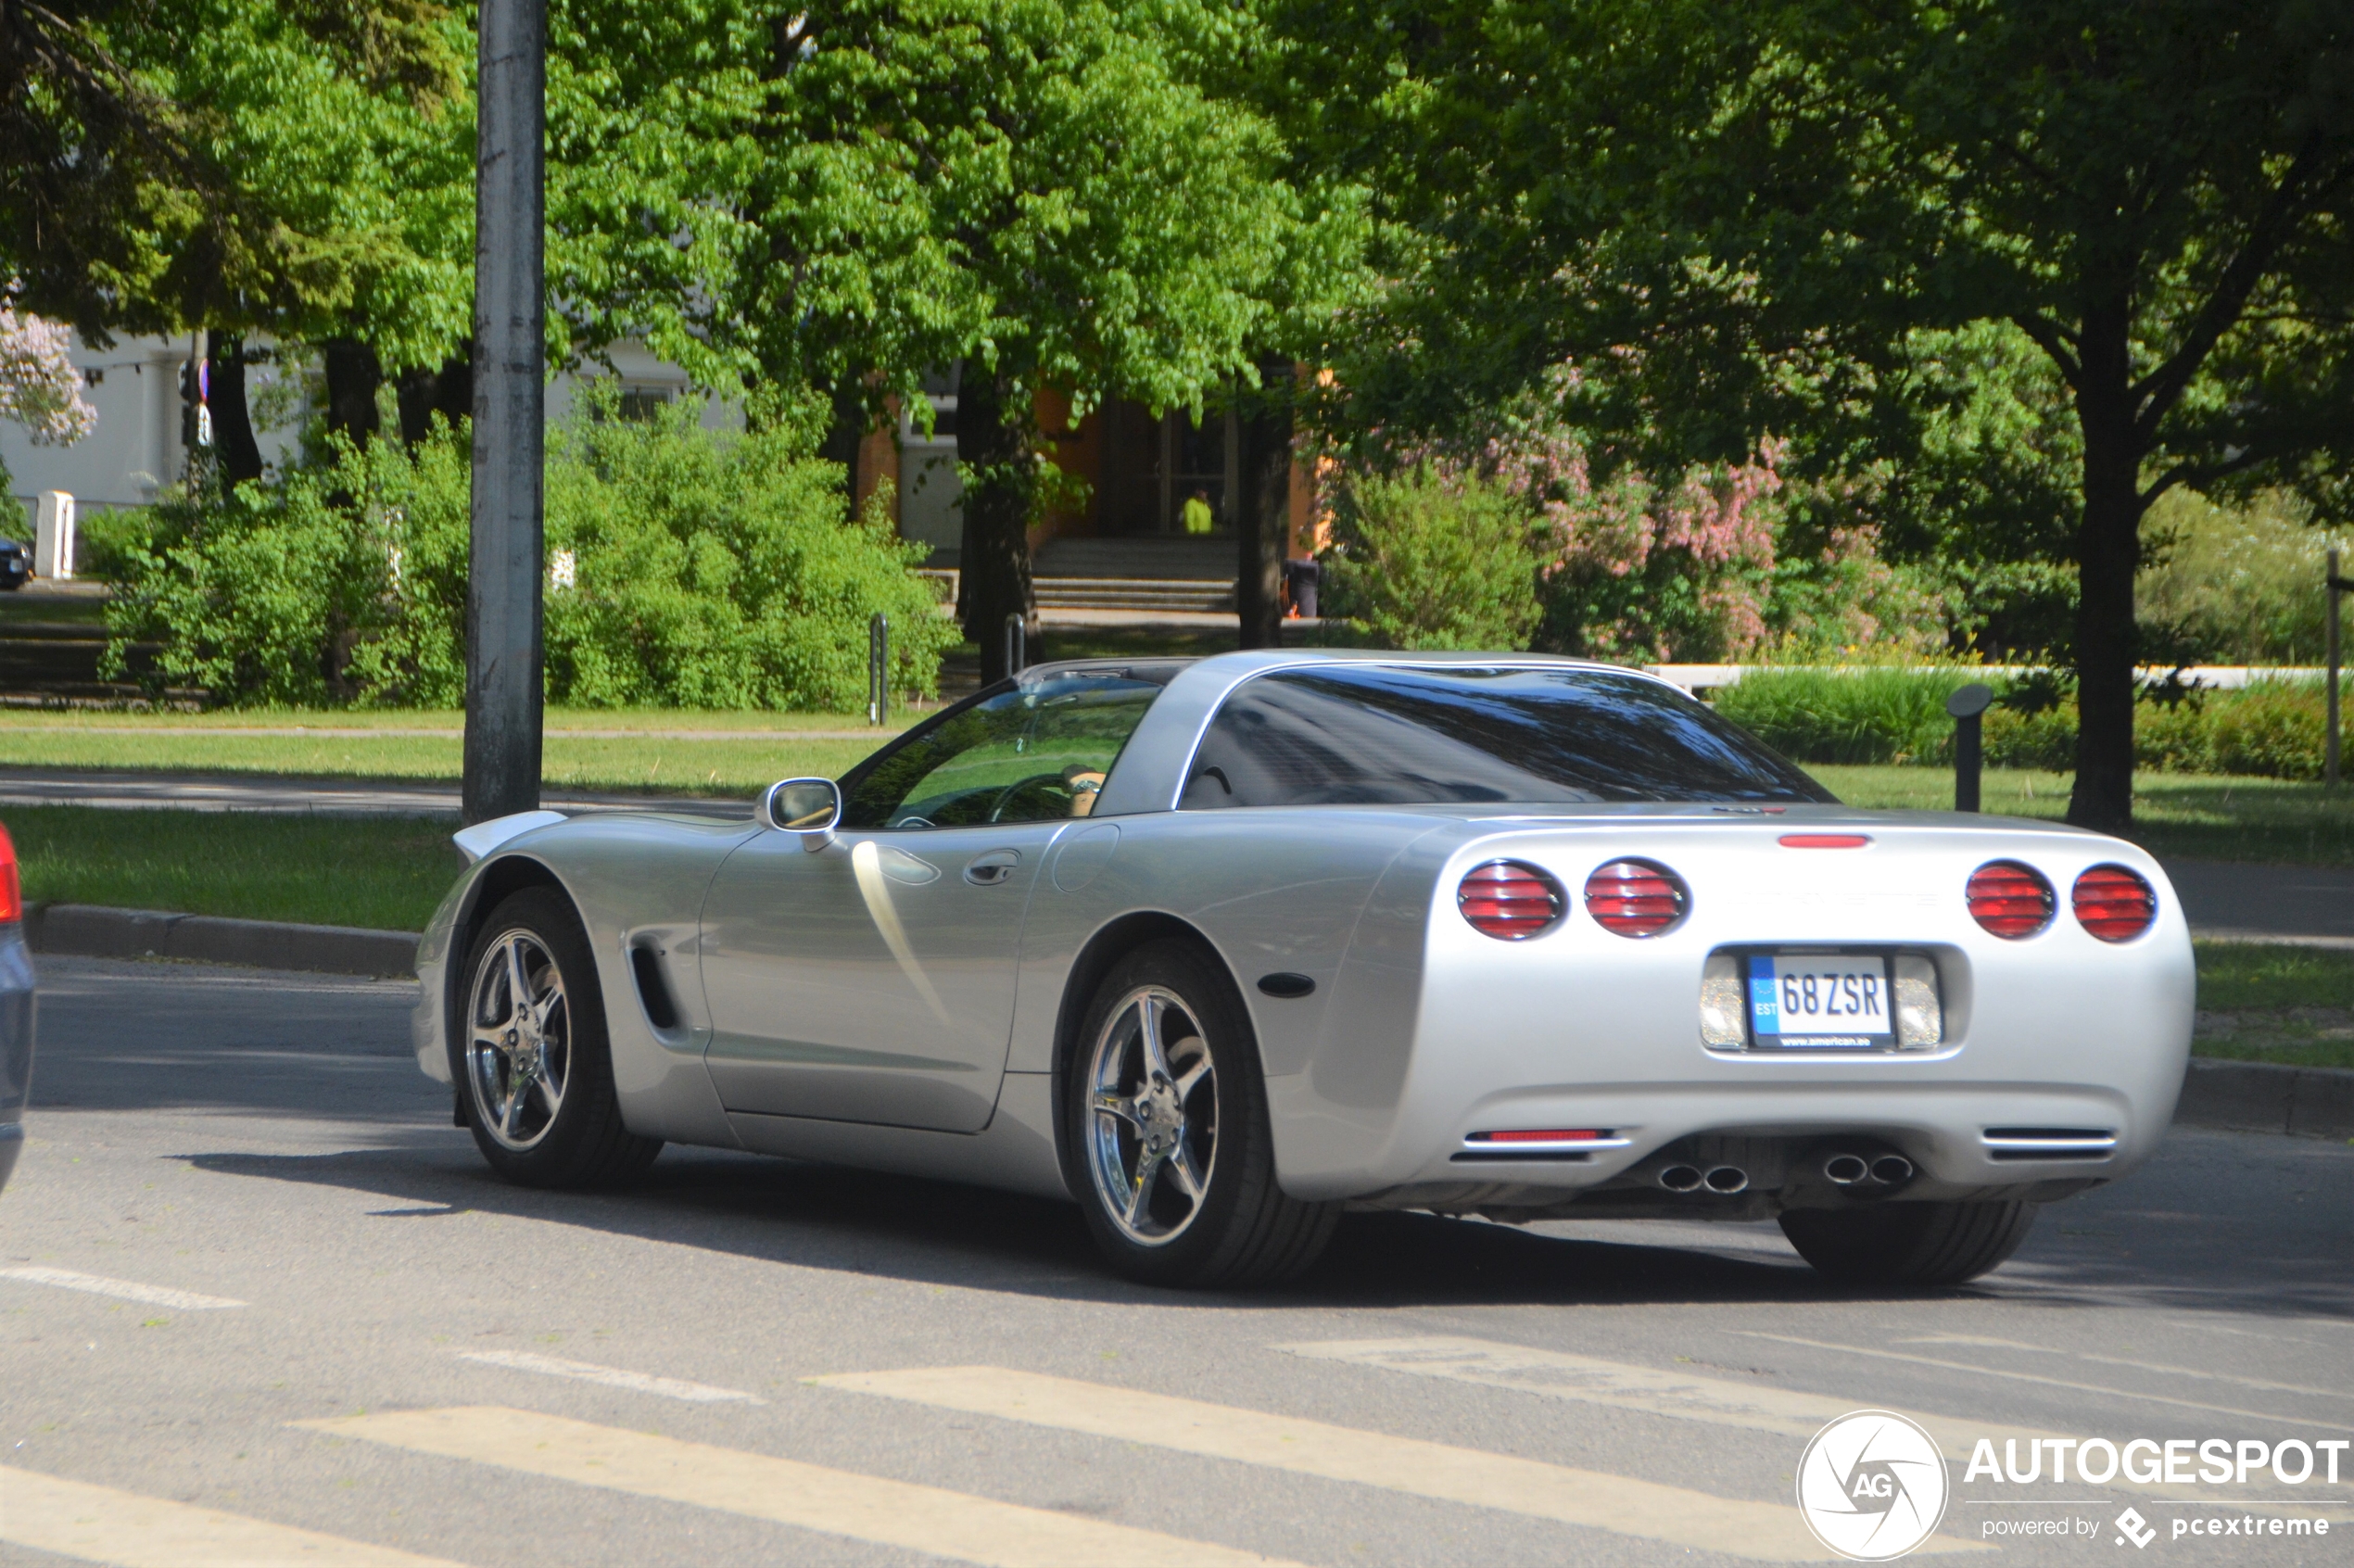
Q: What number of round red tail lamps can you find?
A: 4